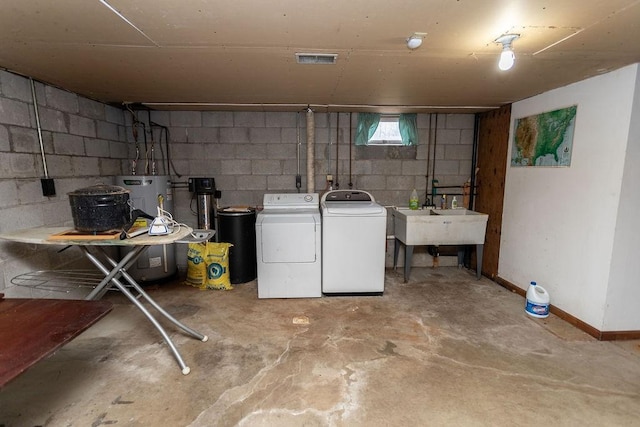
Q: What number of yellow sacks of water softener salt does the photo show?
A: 2